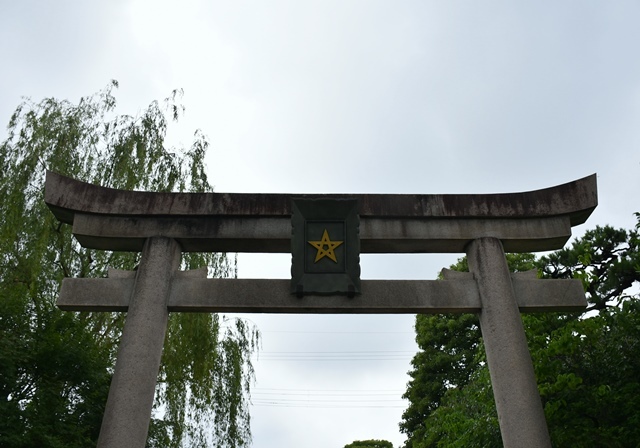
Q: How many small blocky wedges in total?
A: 4